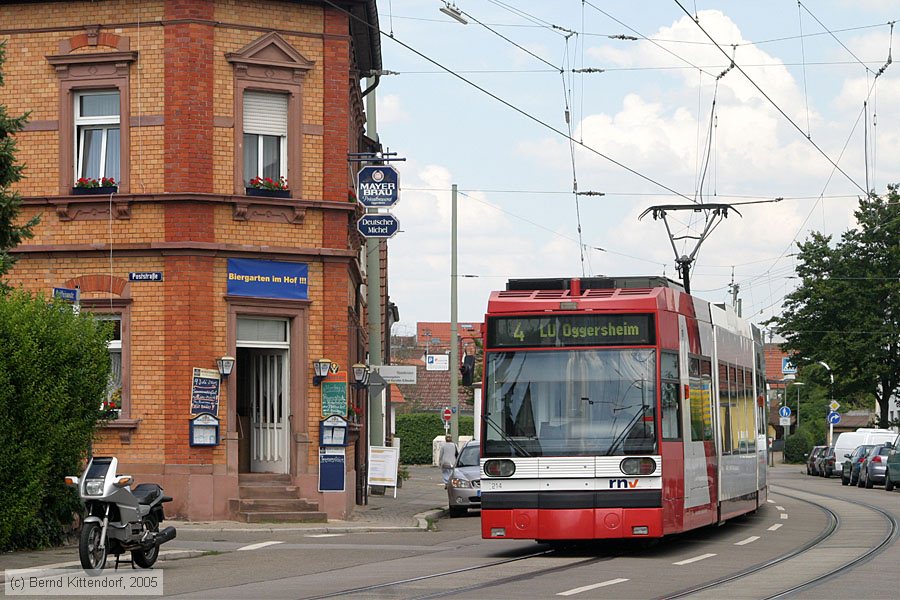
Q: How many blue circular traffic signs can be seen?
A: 2